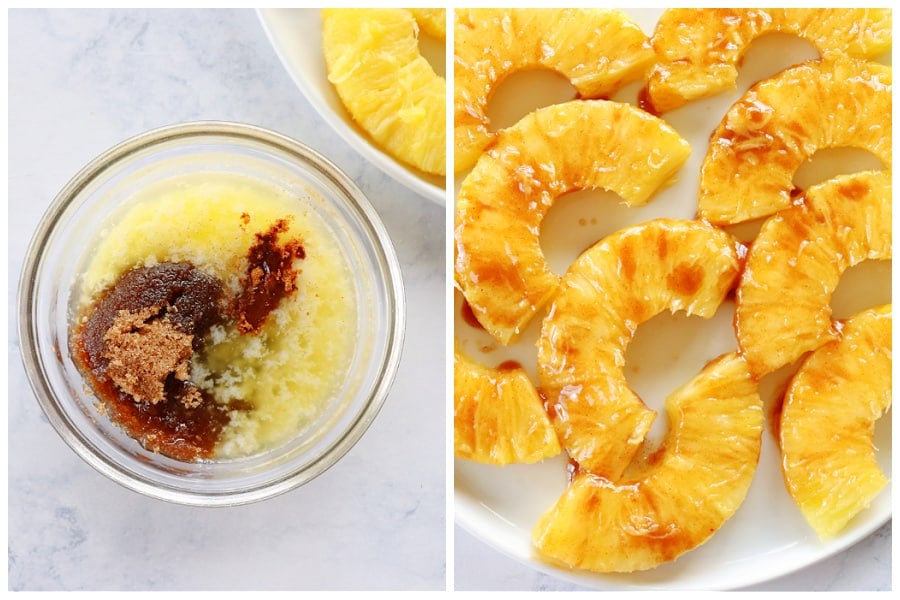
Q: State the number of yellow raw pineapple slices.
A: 2